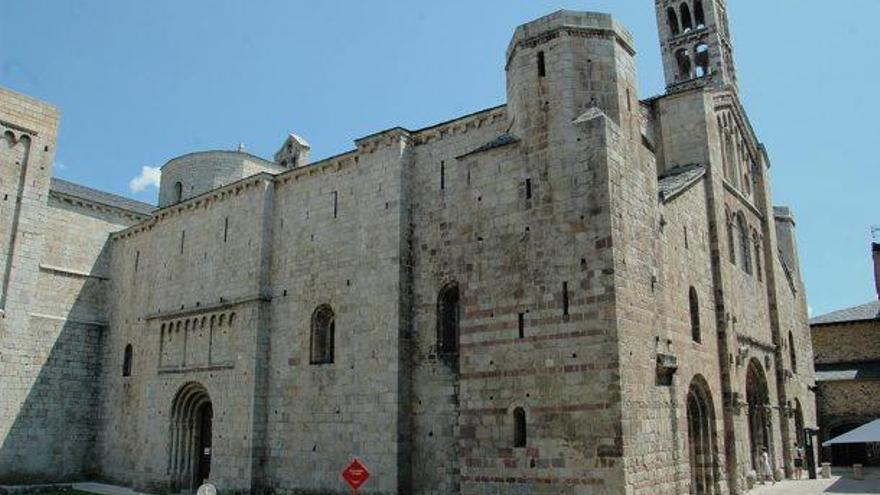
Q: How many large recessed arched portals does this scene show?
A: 4